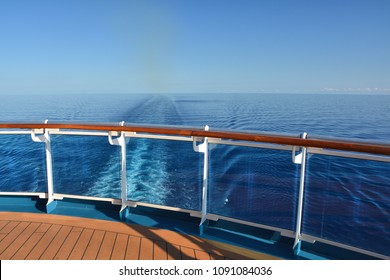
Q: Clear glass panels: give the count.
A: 5